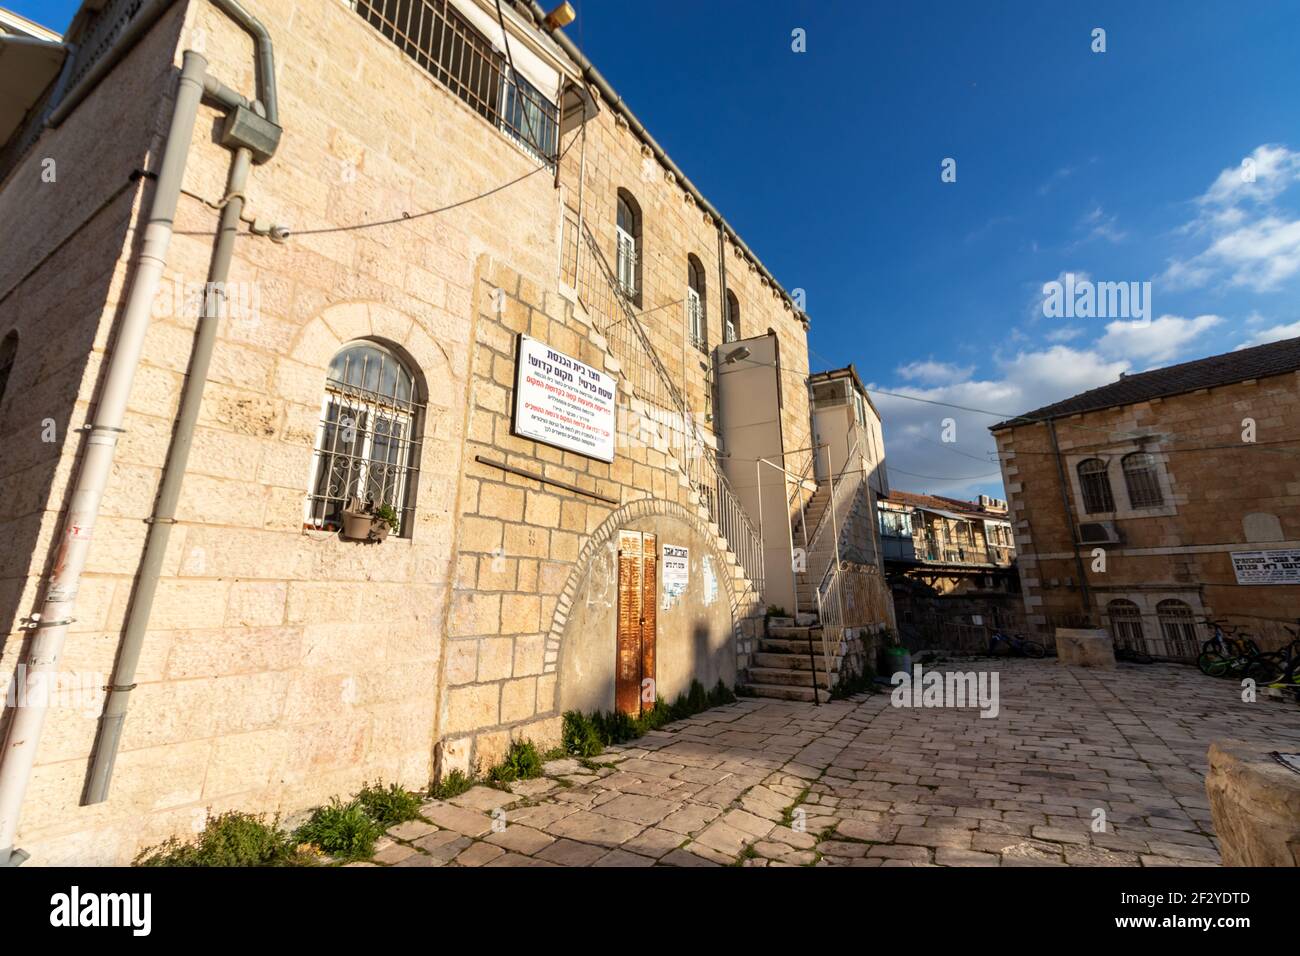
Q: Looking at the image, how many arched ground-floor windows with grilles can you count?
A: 3